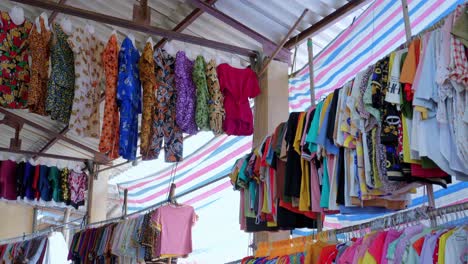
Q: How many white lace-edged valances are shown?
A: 0